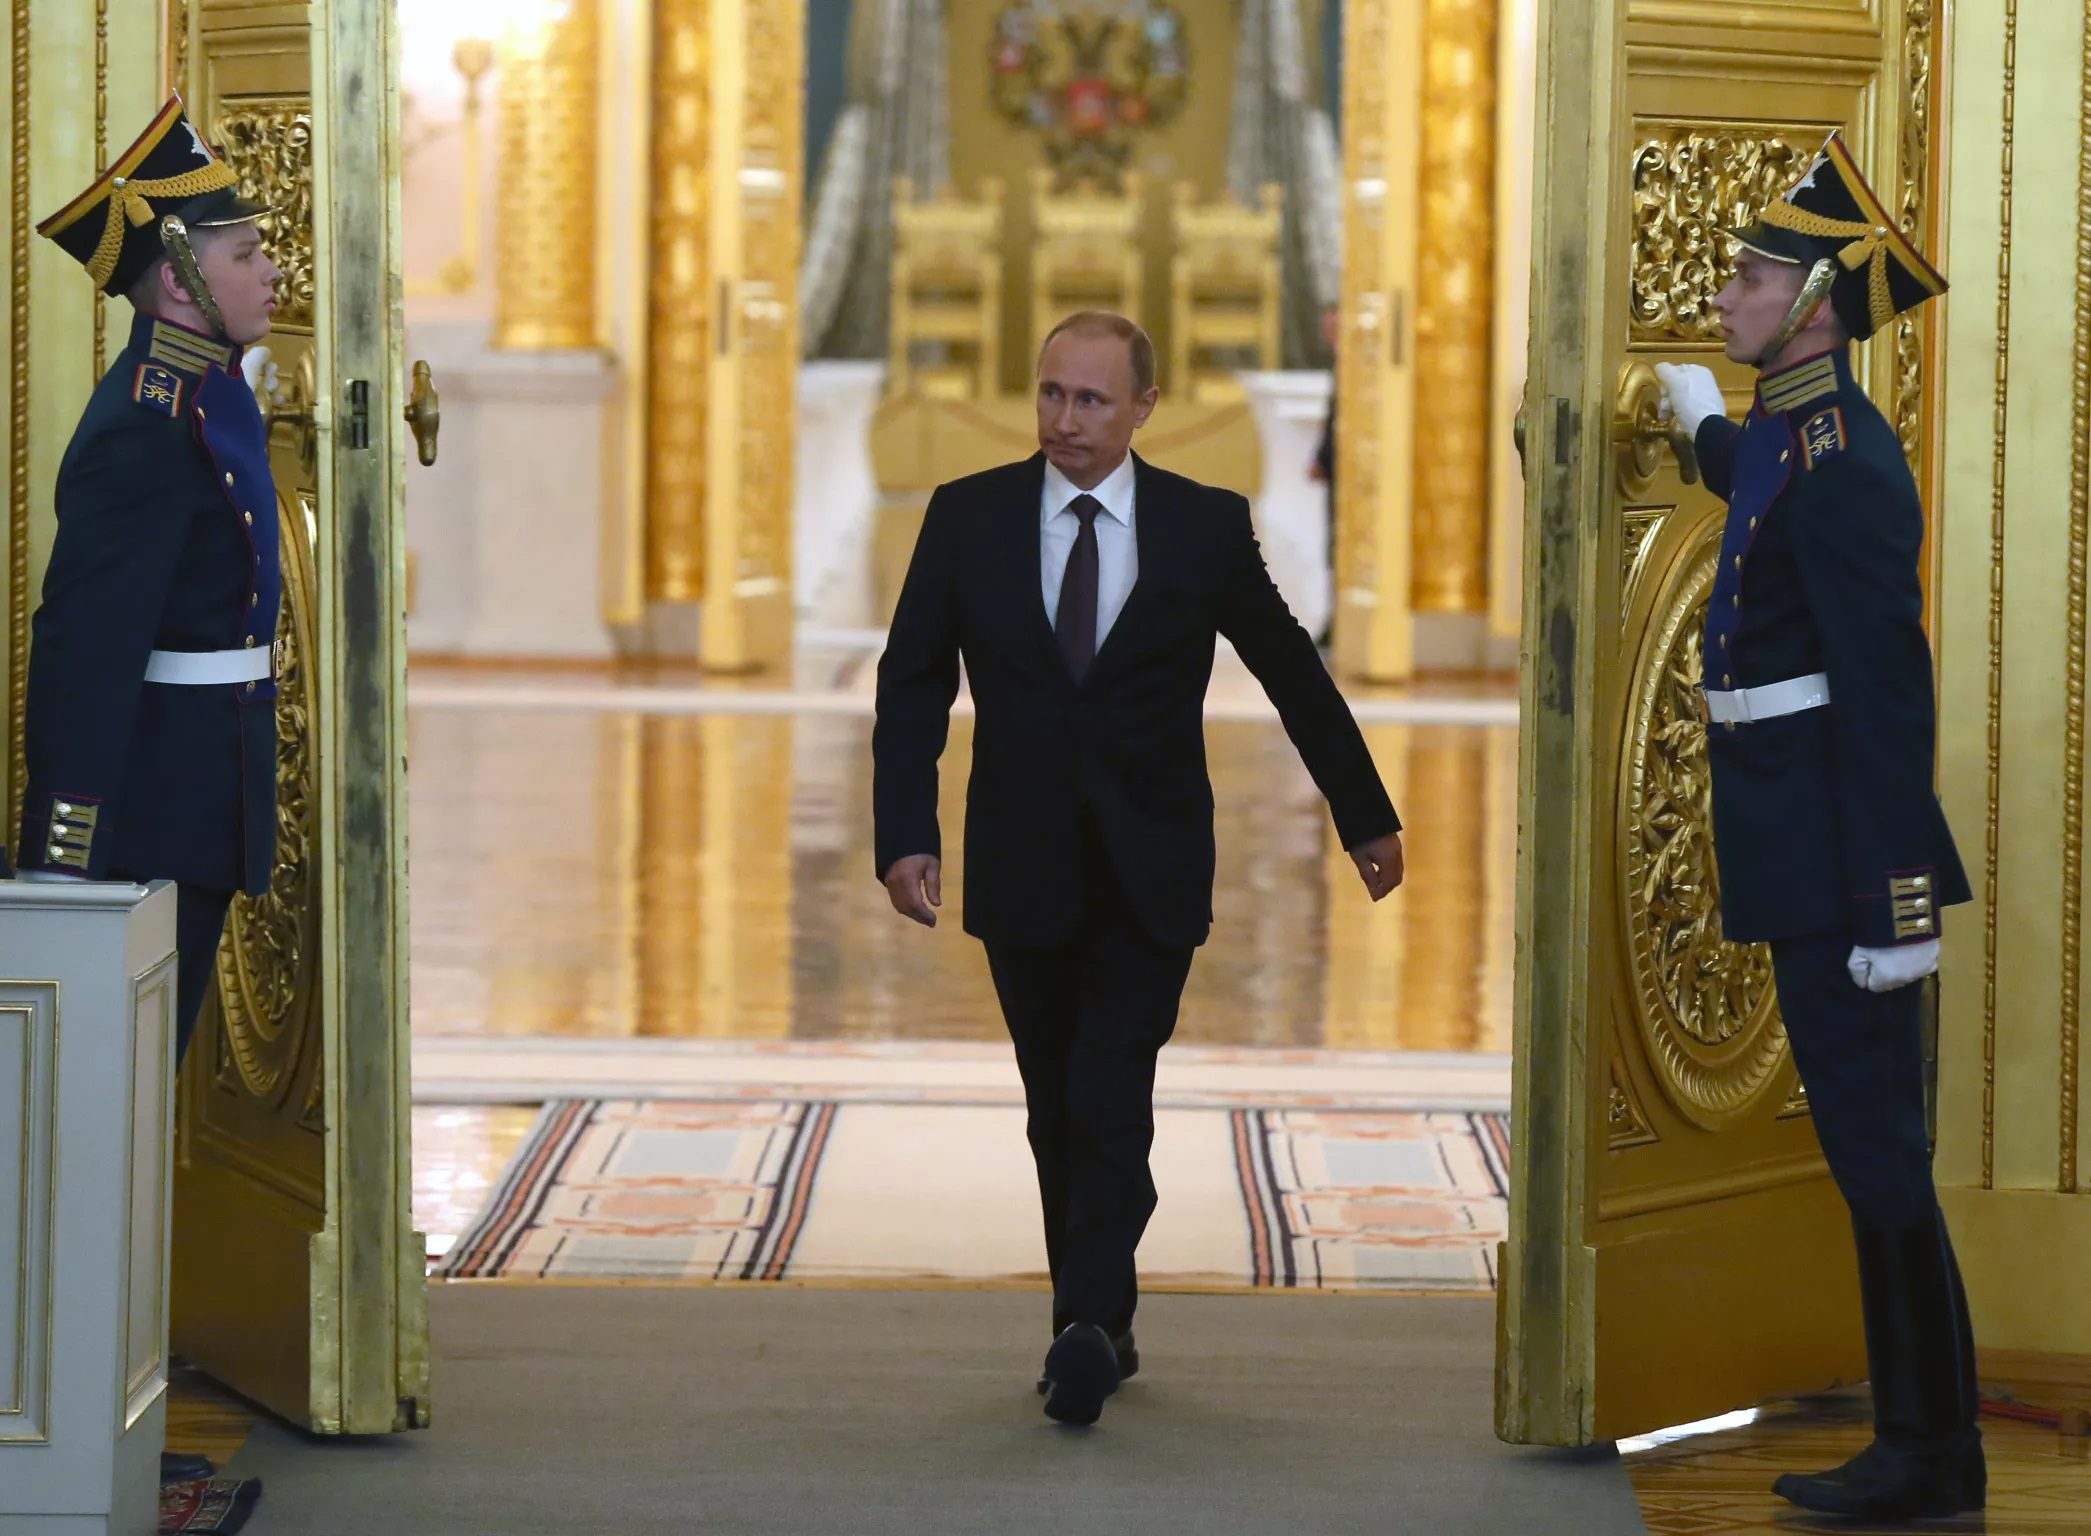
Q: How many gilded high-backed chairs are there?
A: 3